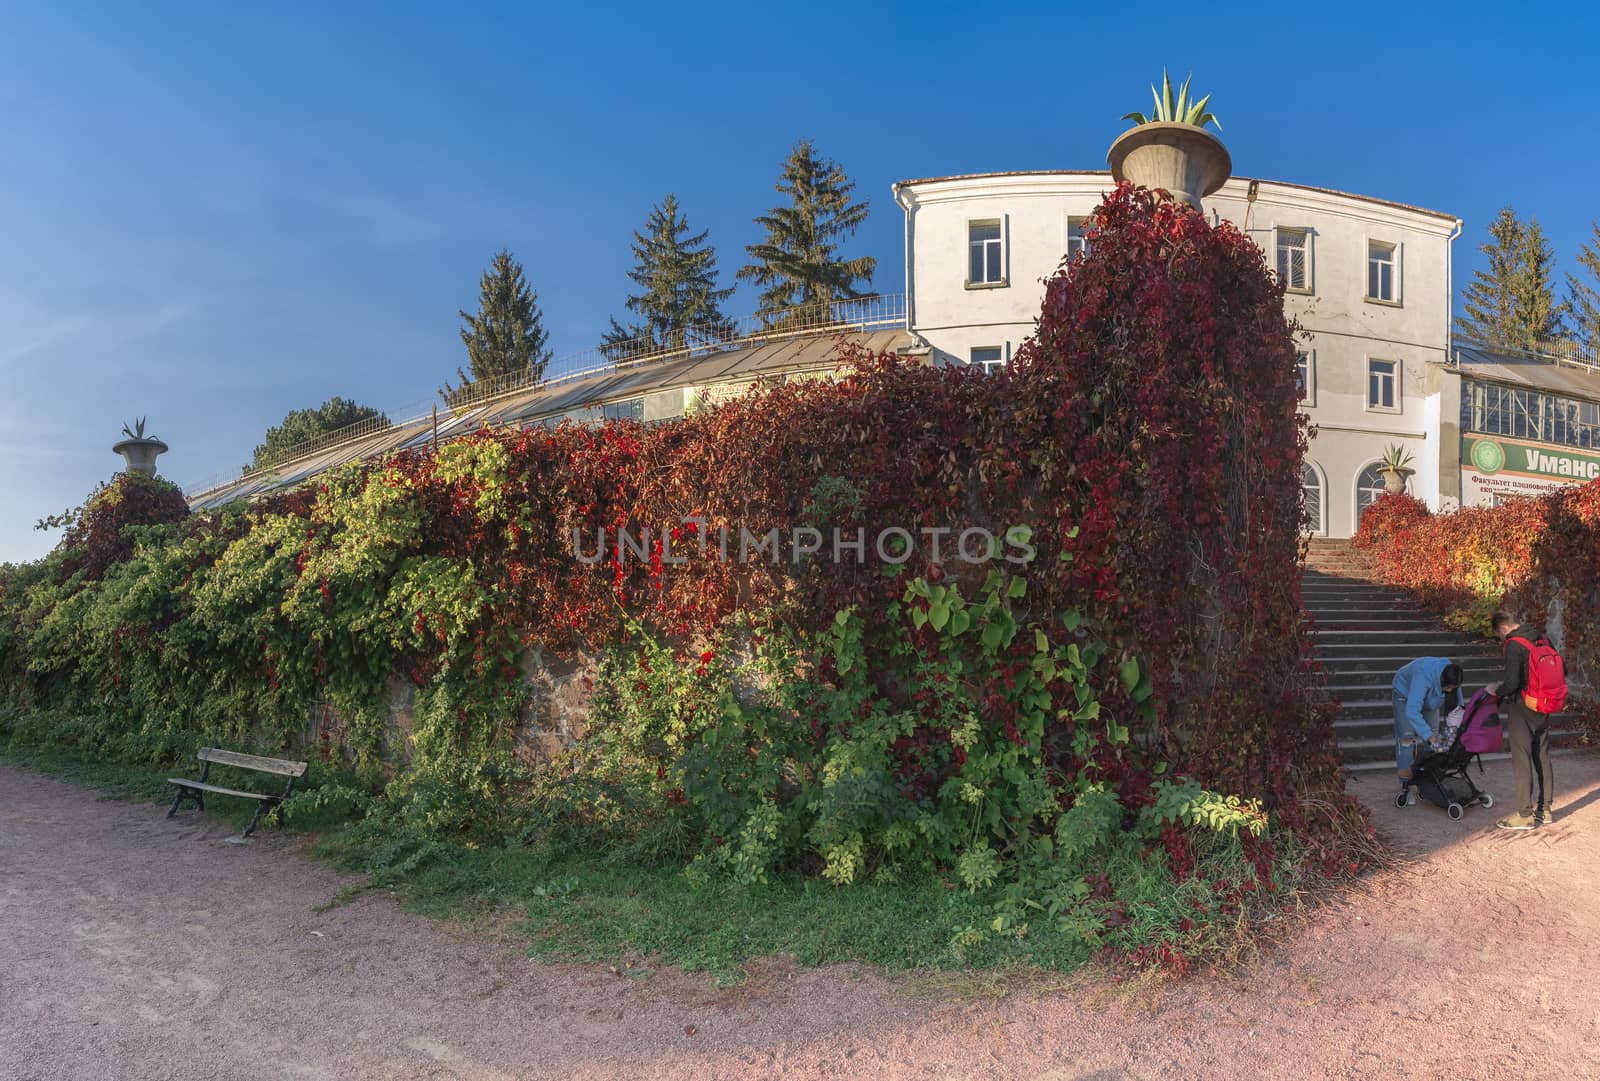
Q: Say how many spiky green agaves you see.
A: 3